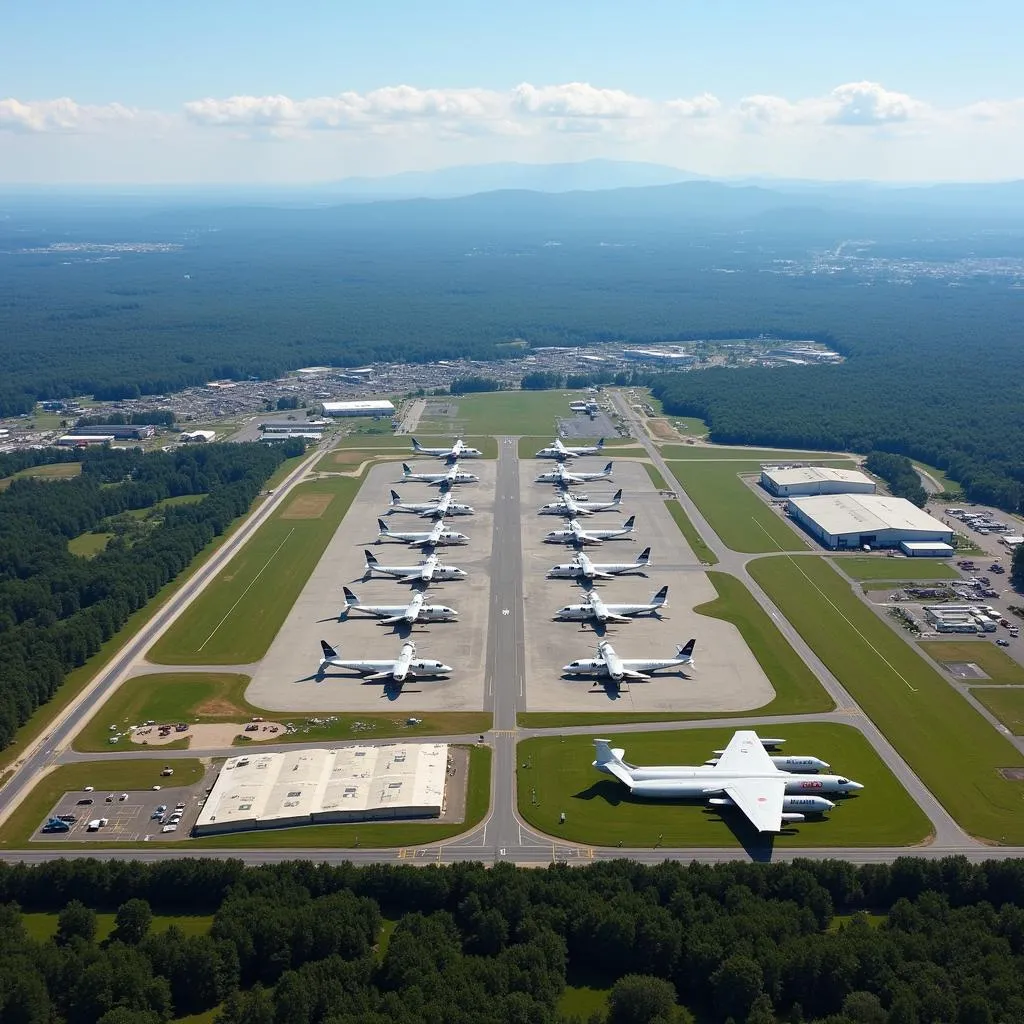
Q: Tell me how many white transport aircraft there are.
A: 15